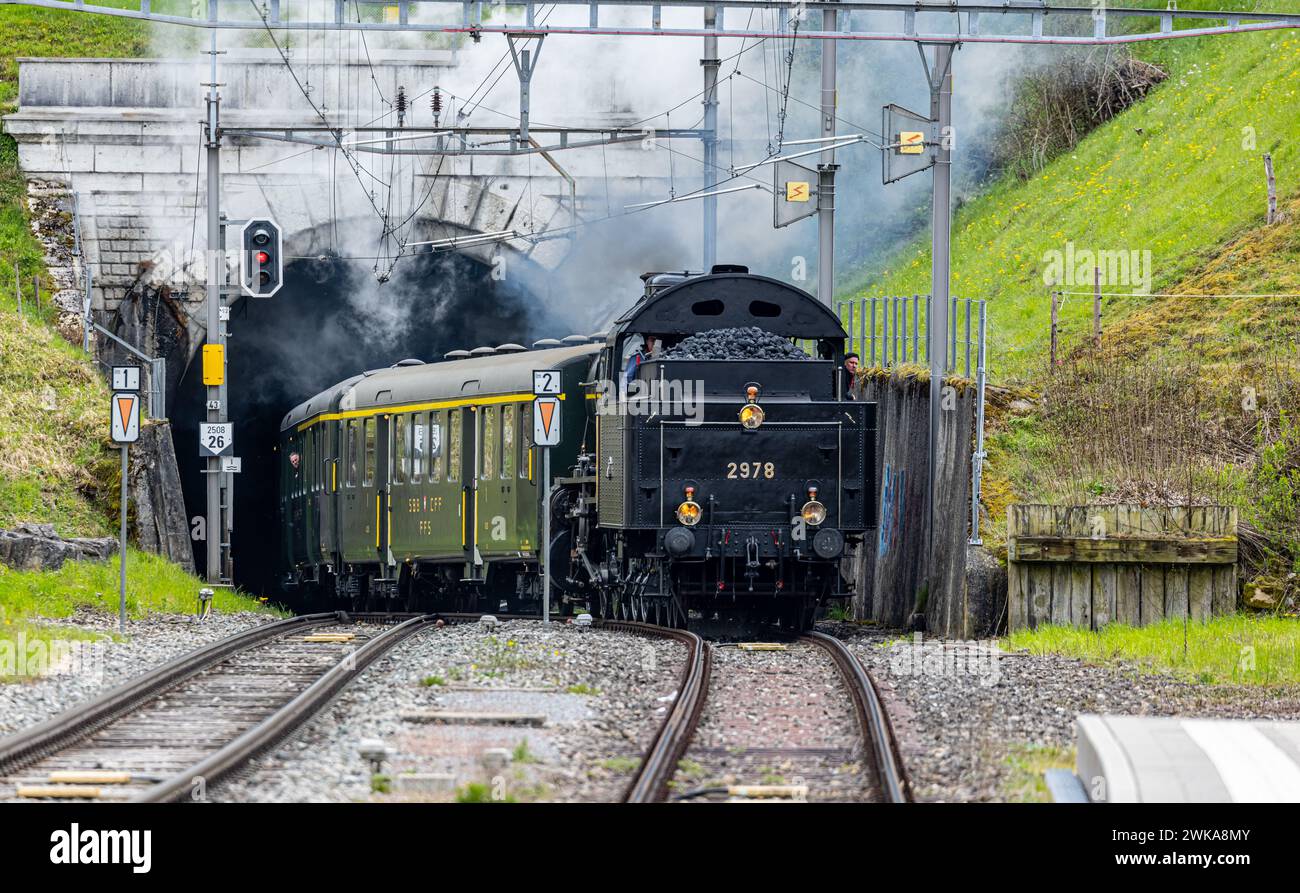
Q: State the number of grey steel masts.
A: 4